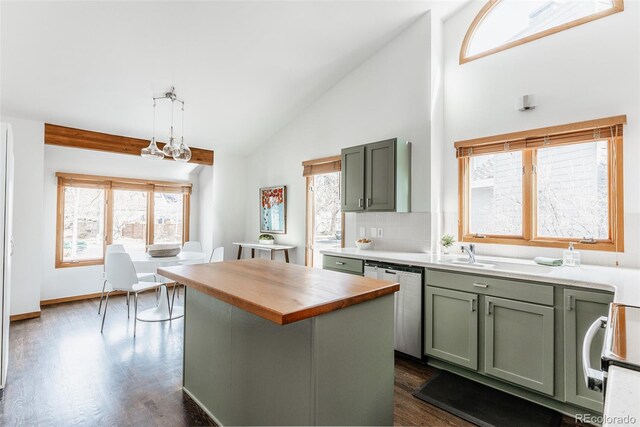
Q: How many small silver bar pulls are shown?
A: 7